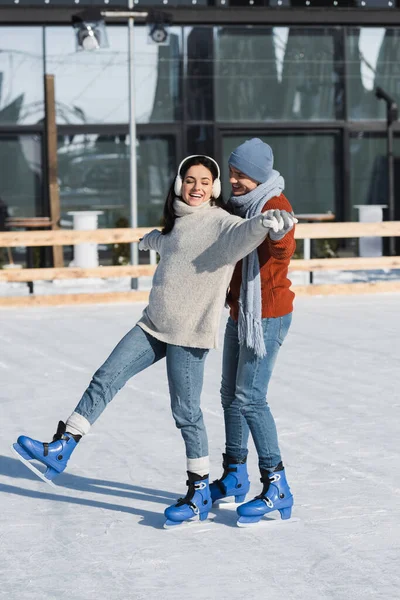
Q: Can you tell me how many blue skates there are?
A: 4